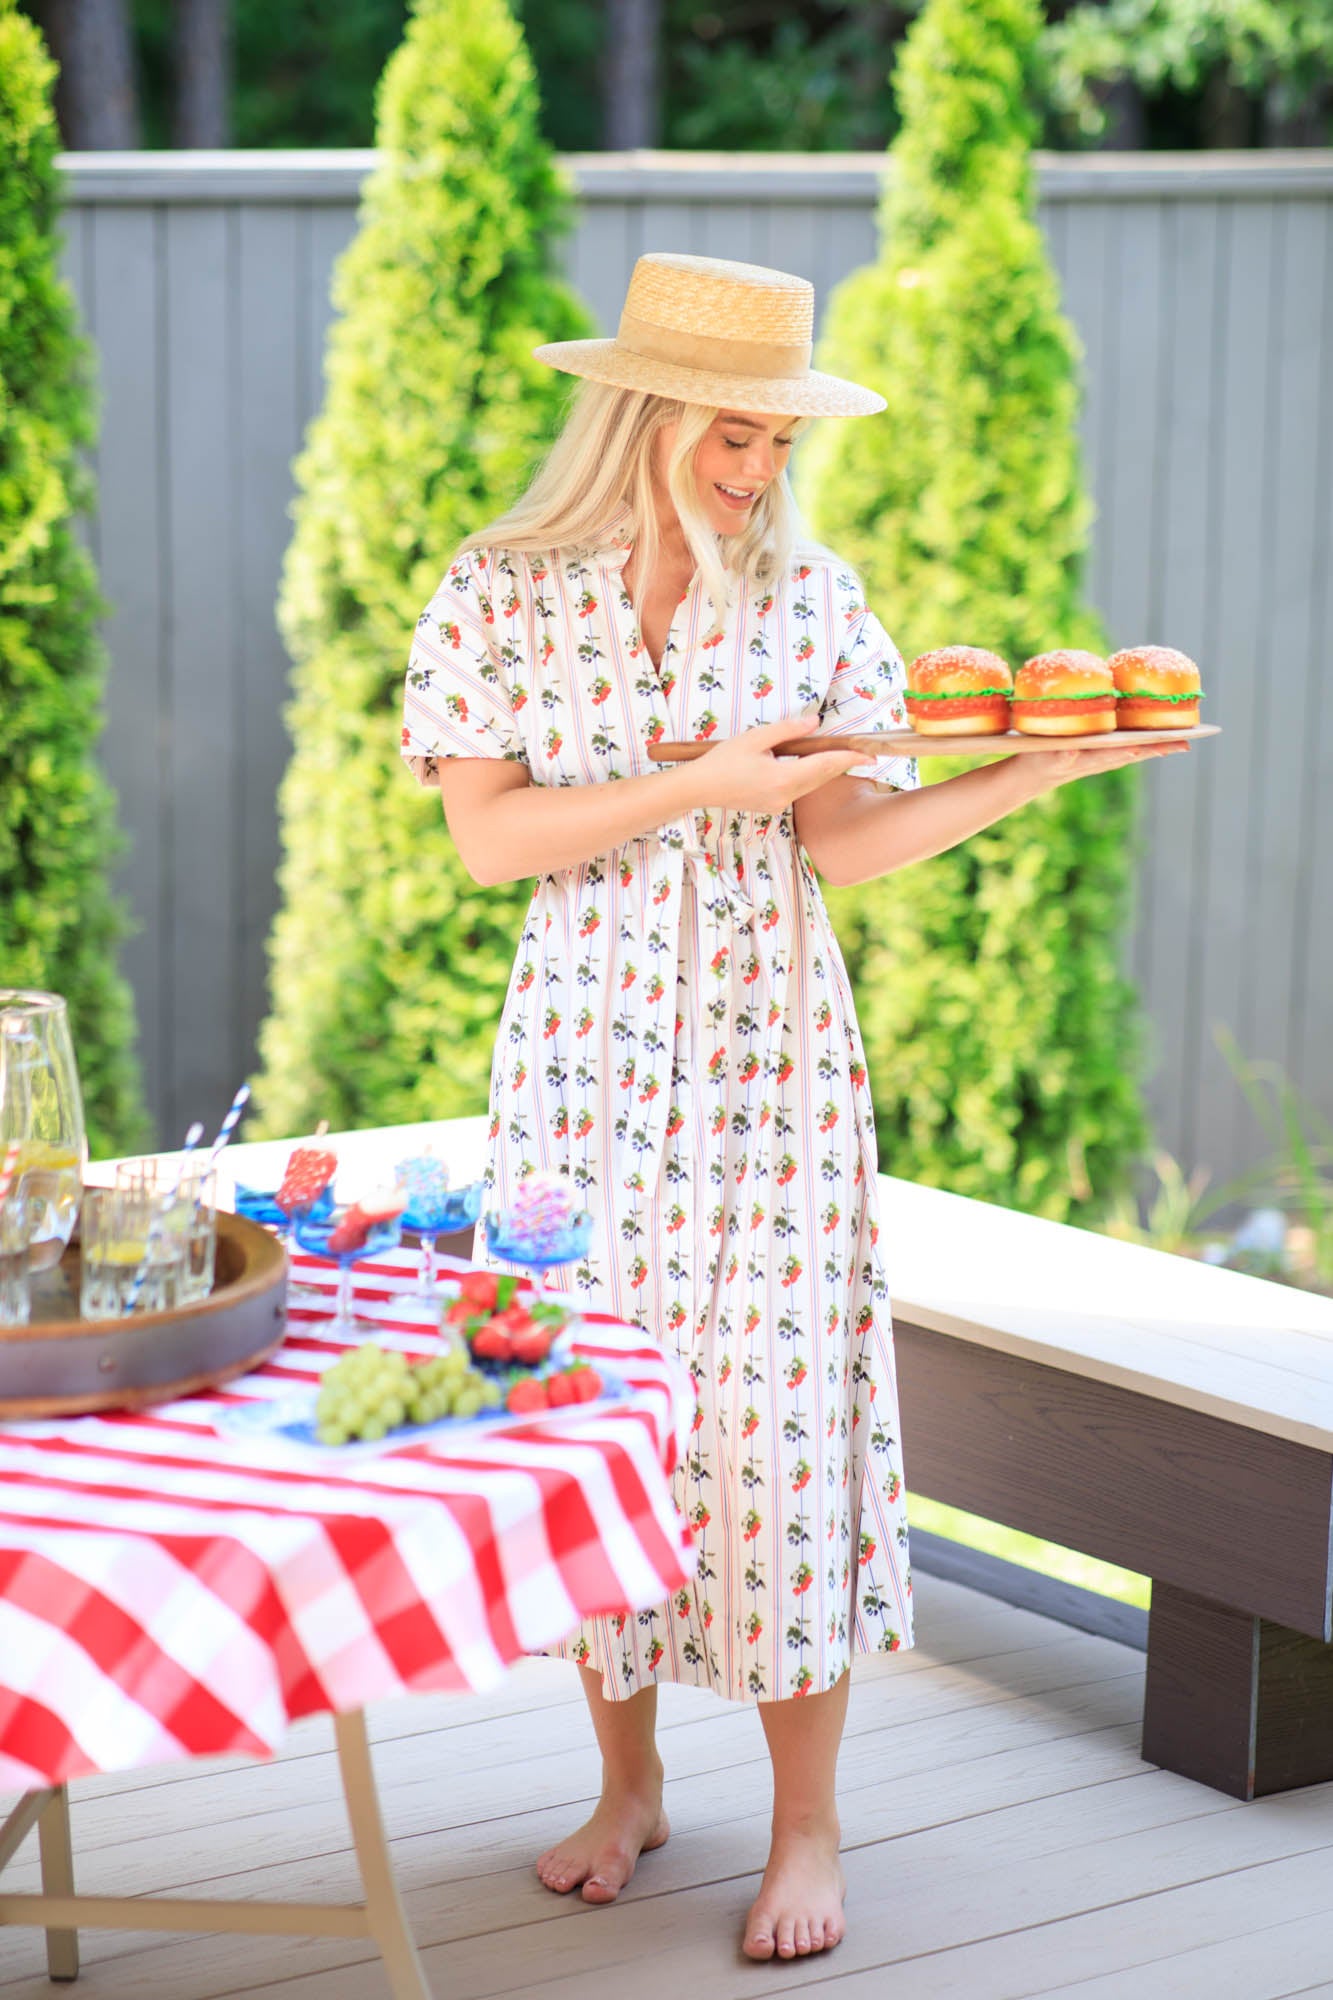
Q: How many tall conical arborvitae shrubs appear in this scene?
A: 3